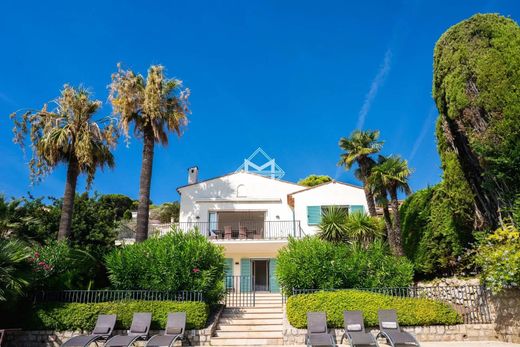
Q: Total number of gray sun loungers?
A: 6